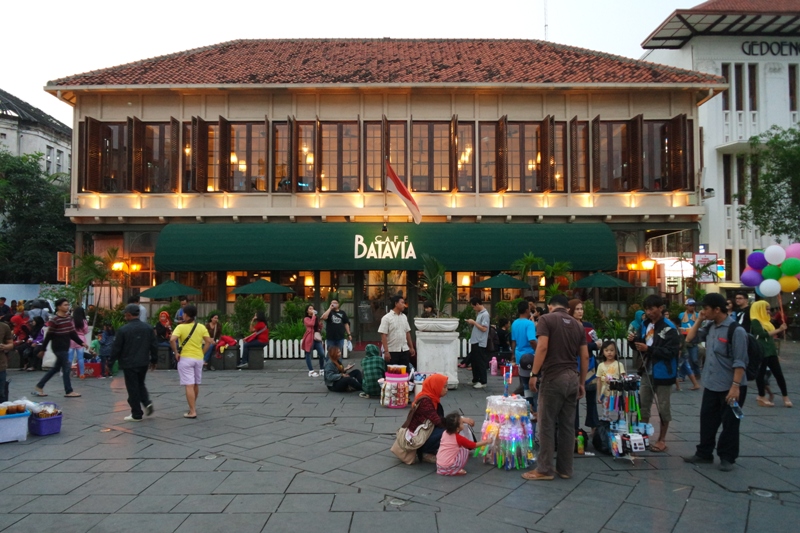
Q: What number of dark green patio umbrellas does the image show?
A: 4